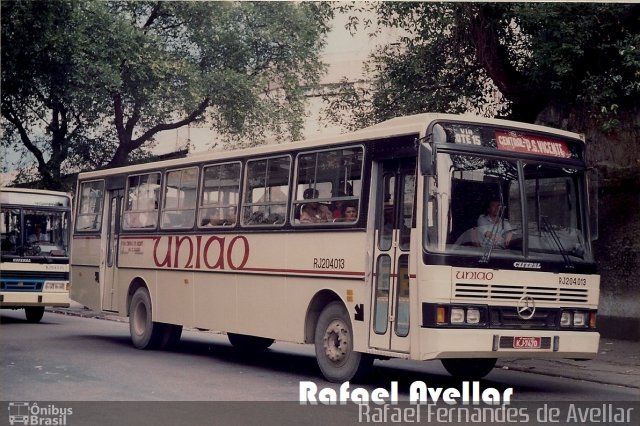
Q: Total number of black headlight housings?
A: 2